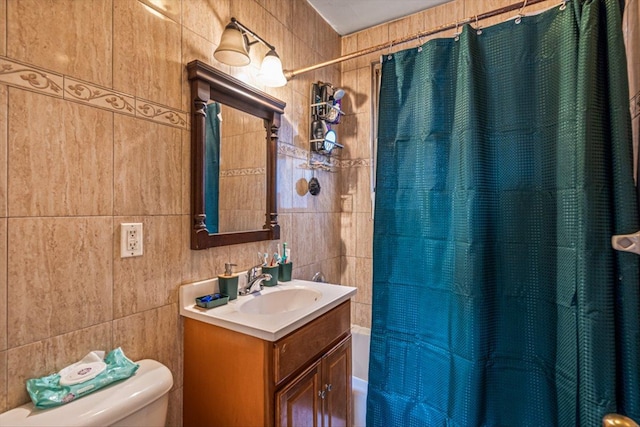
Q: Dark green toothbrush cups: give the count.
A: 2